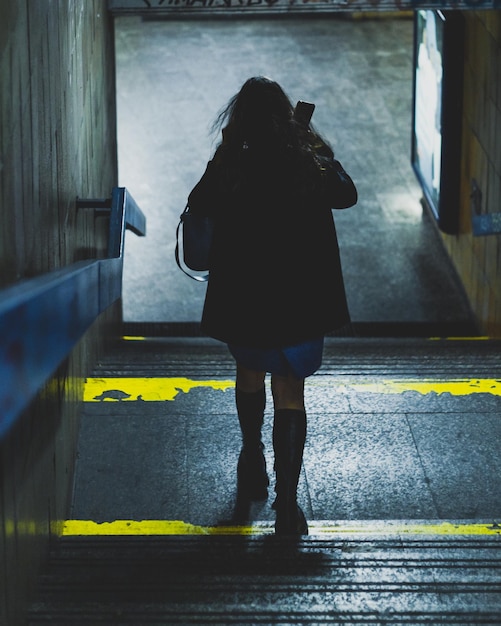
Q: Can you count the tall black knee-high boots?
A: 2